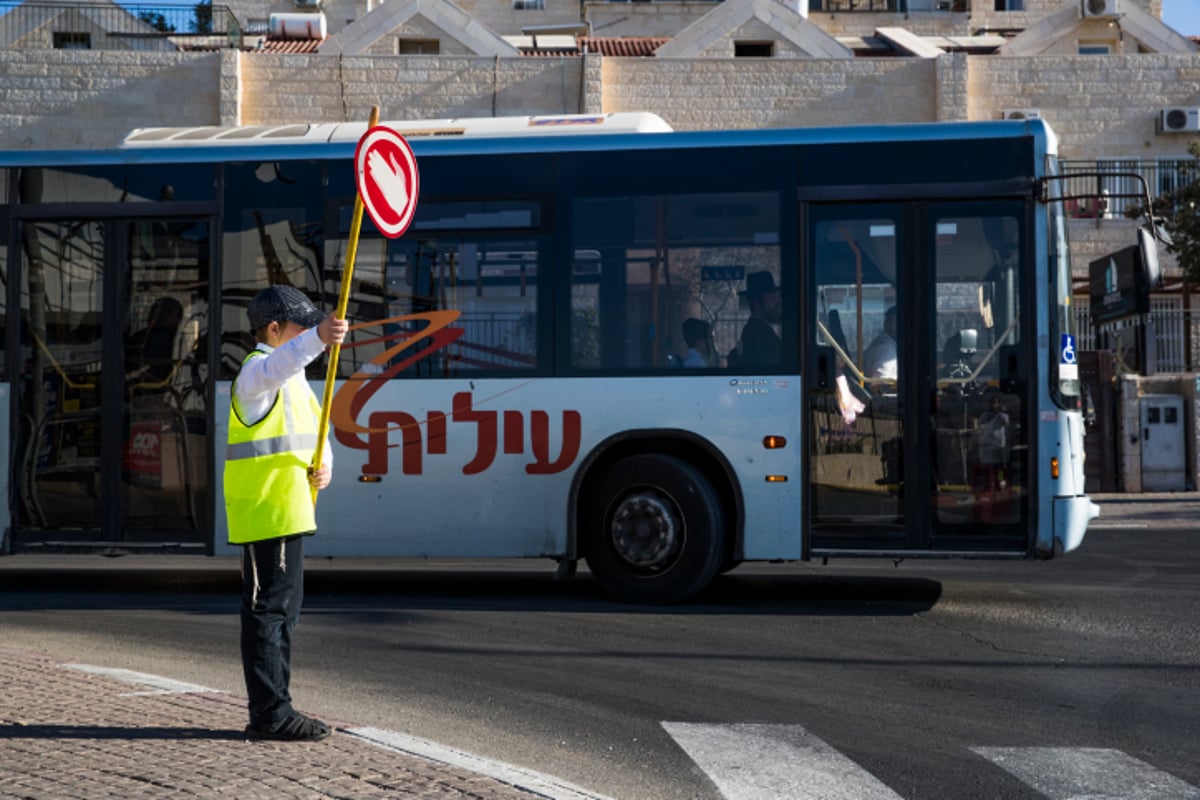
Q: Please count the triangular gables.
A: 4